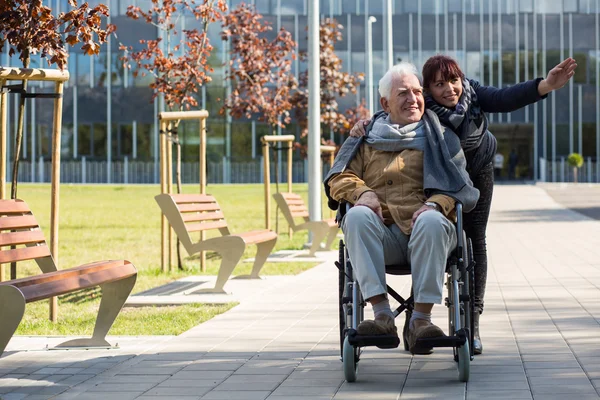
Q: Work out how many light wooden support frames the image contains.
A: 4